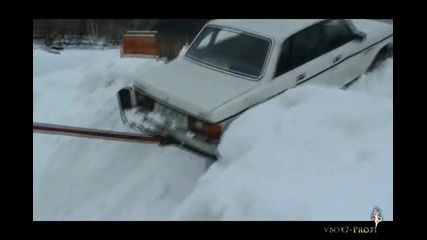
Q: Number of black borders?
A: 4